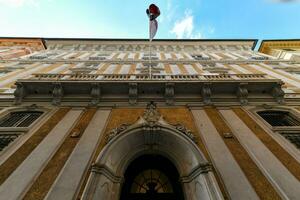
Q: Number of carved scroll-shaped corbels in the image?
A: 8